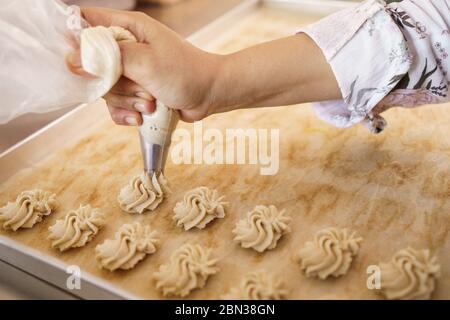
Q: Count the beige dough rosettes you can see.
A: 10